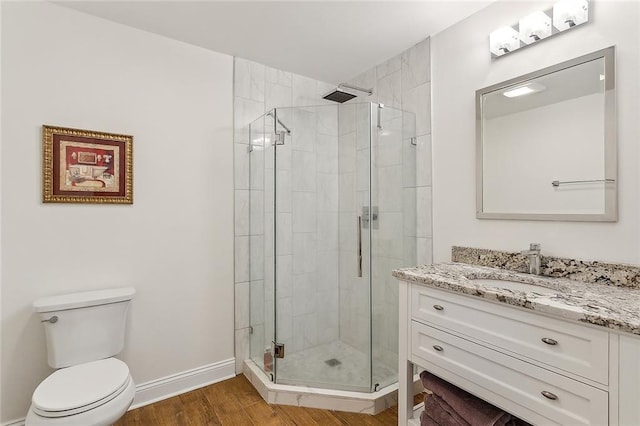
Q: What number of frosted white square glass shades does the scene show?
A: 3